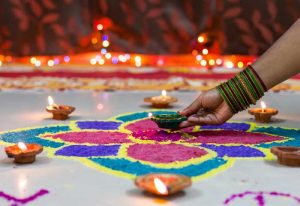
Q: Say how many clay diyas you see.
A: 7